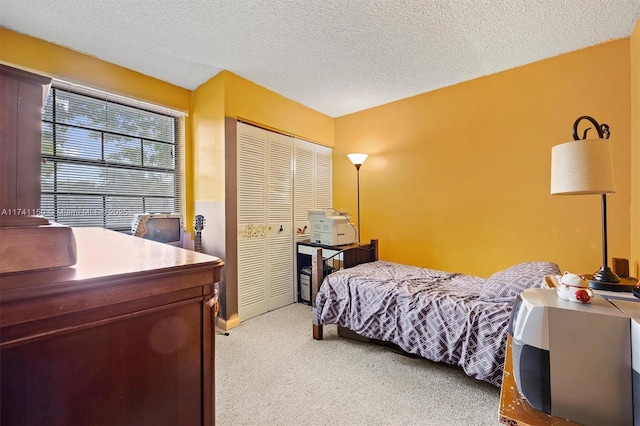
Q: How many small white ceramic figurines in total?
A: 1